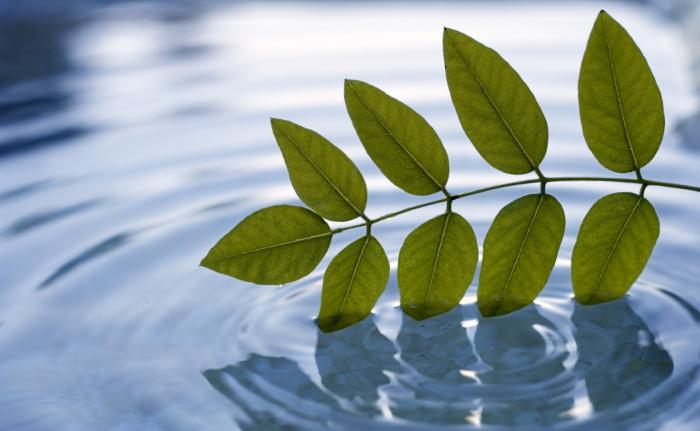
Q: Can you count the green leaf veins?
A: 9